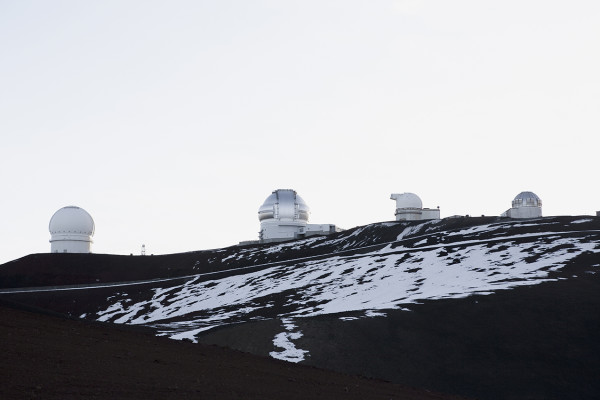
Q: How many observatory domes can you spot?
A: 4